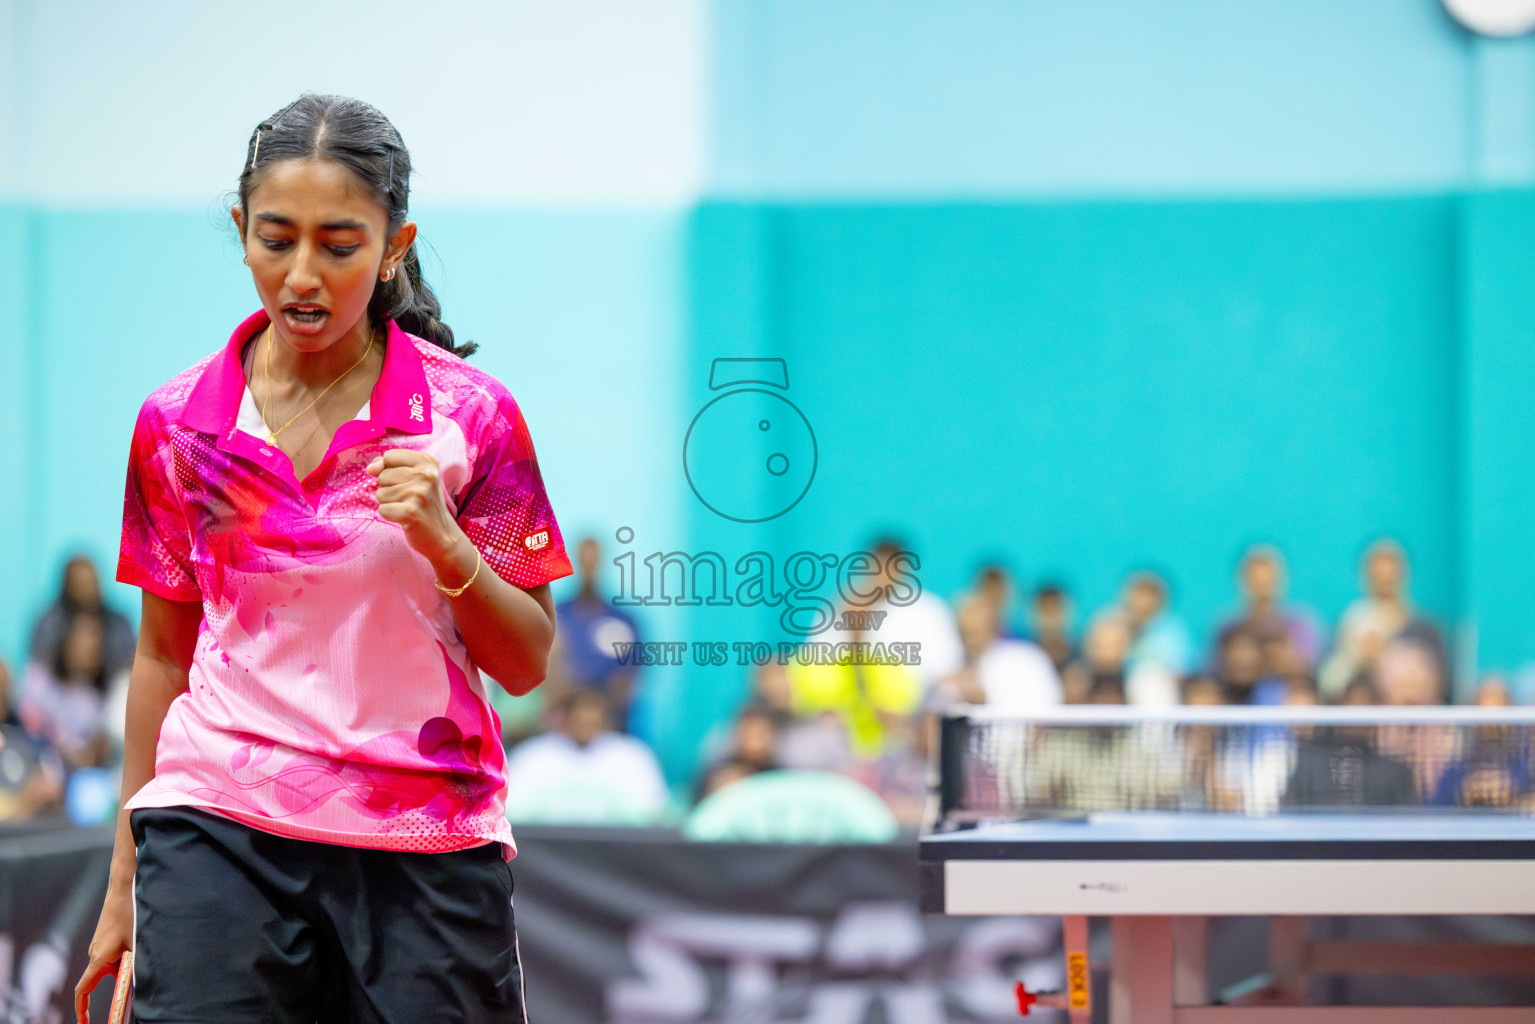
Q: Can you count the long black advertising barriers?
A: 1